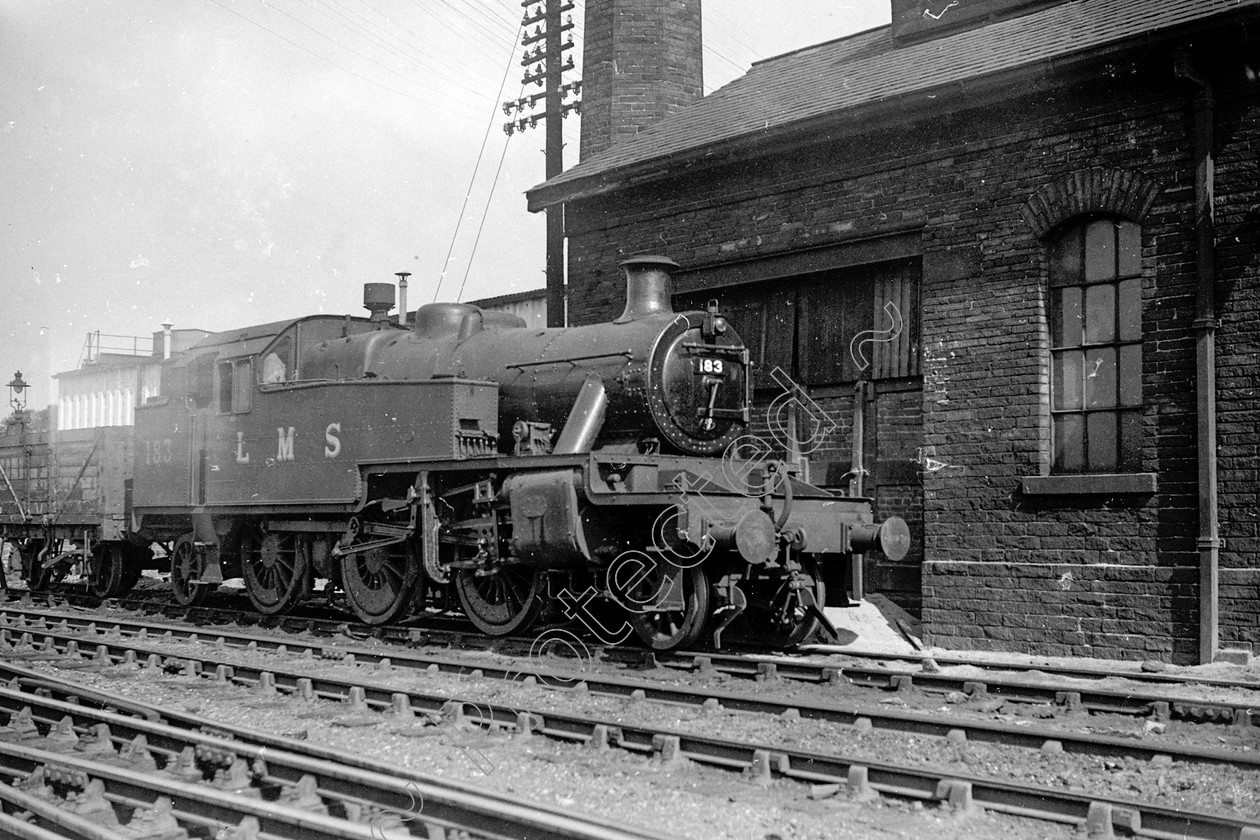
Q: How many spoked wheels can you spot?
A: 5